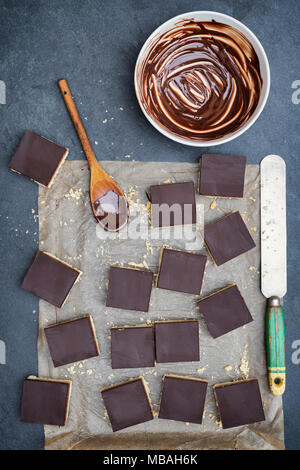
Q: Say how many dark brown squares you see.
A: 15